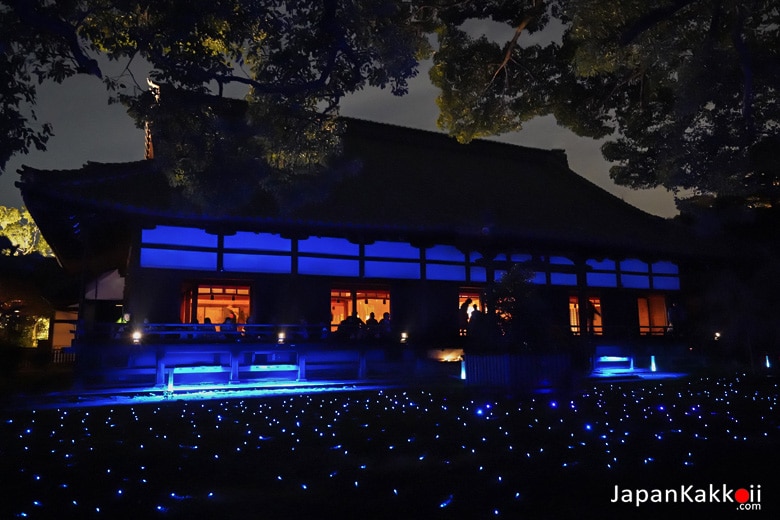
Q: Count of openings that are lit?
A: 5